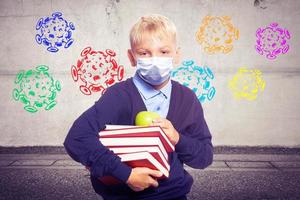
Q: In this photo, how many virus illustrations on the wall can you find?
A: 7